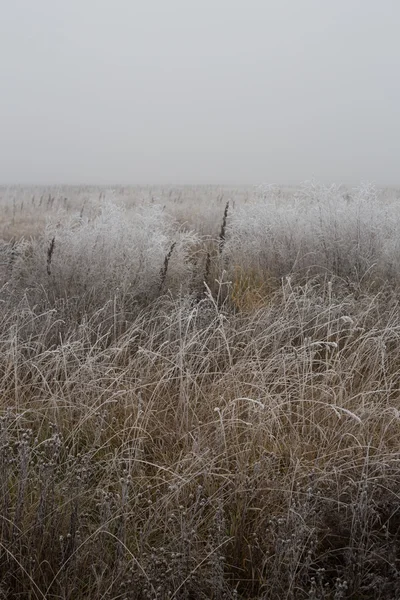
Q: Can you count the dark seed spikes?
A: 4